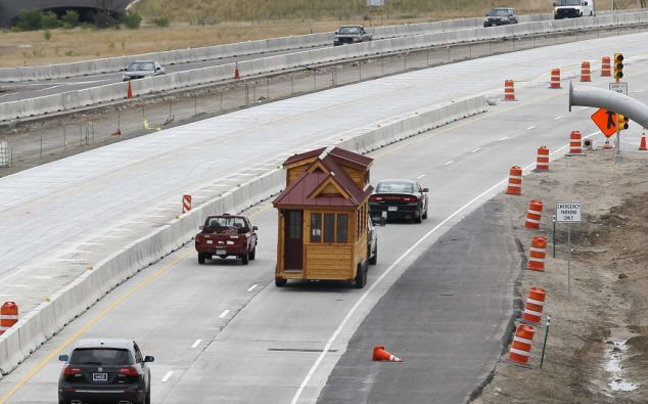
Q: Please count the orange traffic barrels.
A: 12